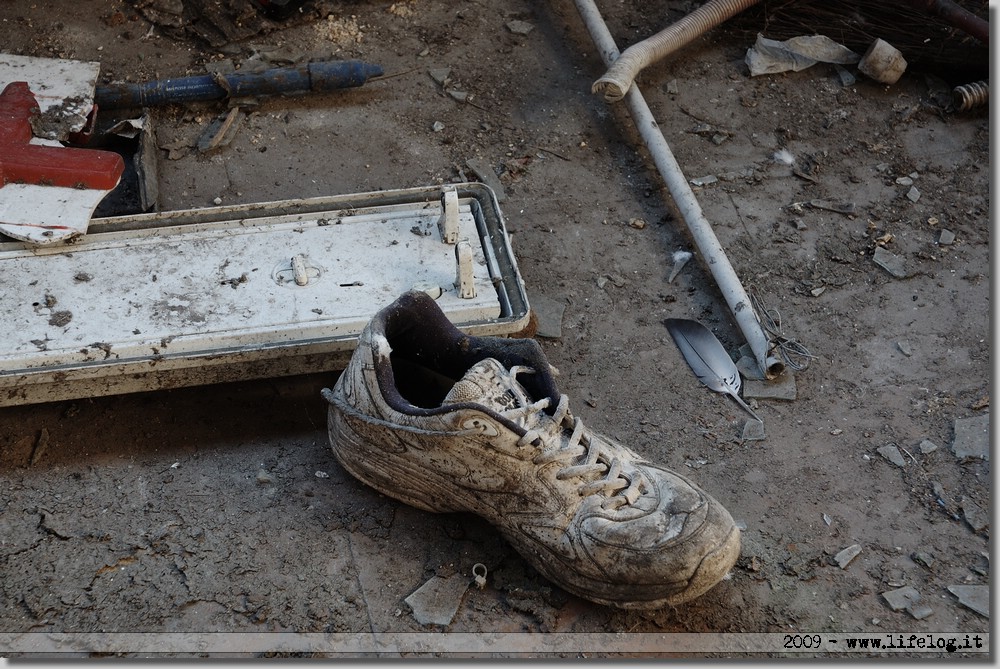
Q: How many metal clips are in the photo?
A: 2